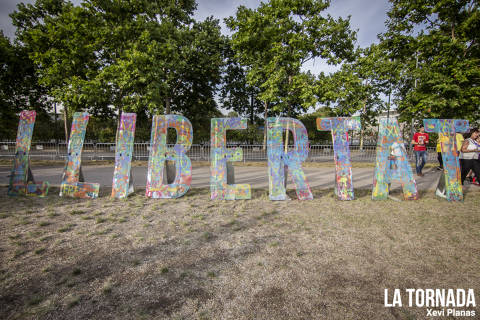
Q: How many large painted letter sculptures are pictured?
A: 9